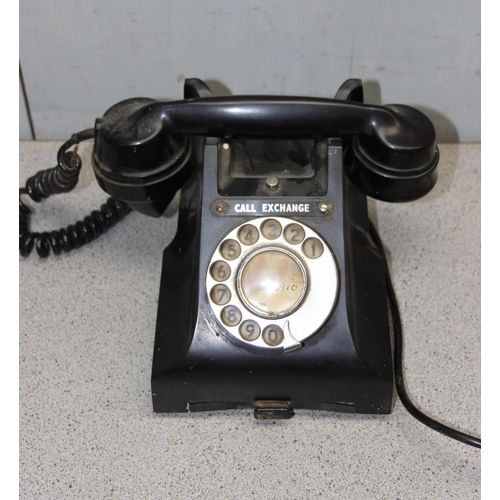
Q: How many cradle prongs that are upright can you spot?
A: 2